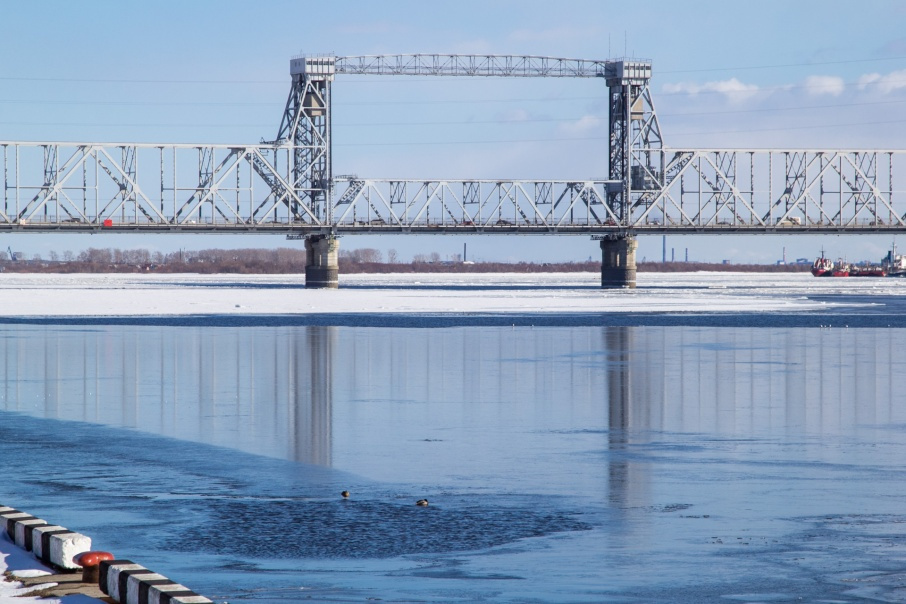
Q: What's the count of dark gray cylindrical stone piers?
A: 2